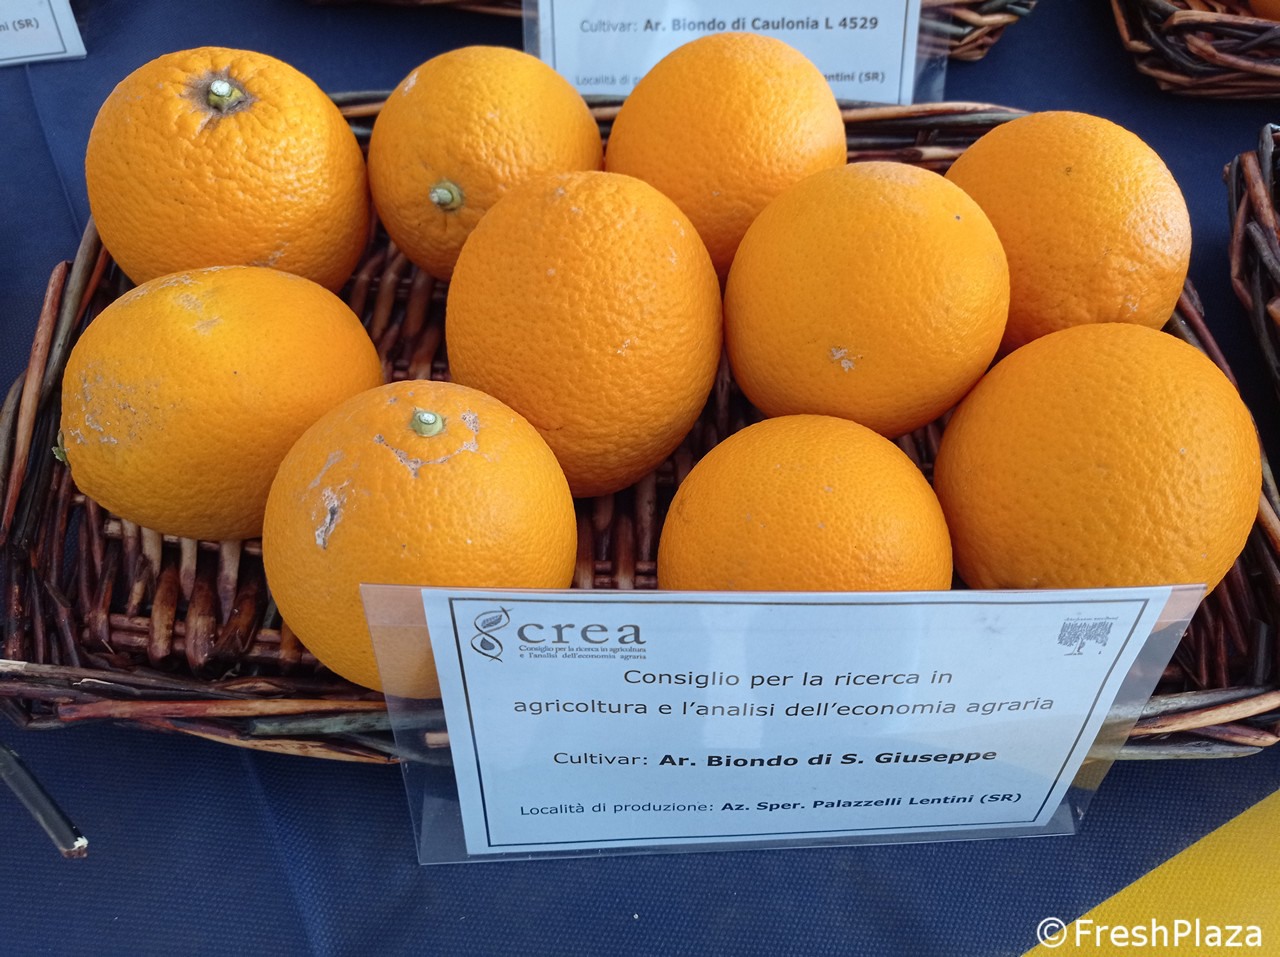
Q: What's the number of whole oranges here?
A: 10